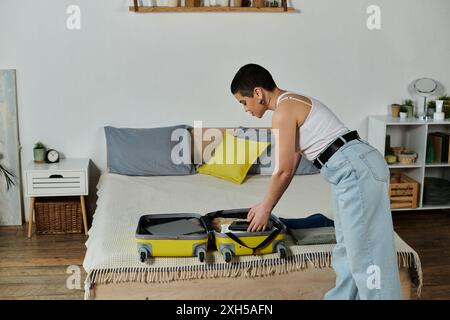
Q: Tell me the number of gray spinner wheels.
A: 4